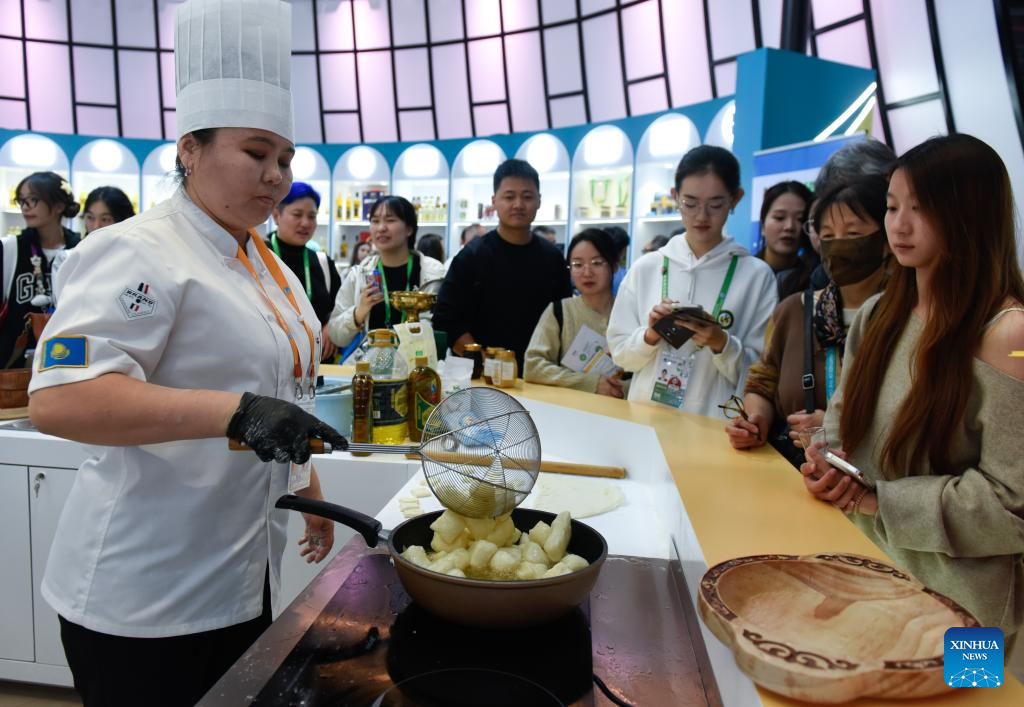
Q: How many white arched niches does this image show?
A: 11